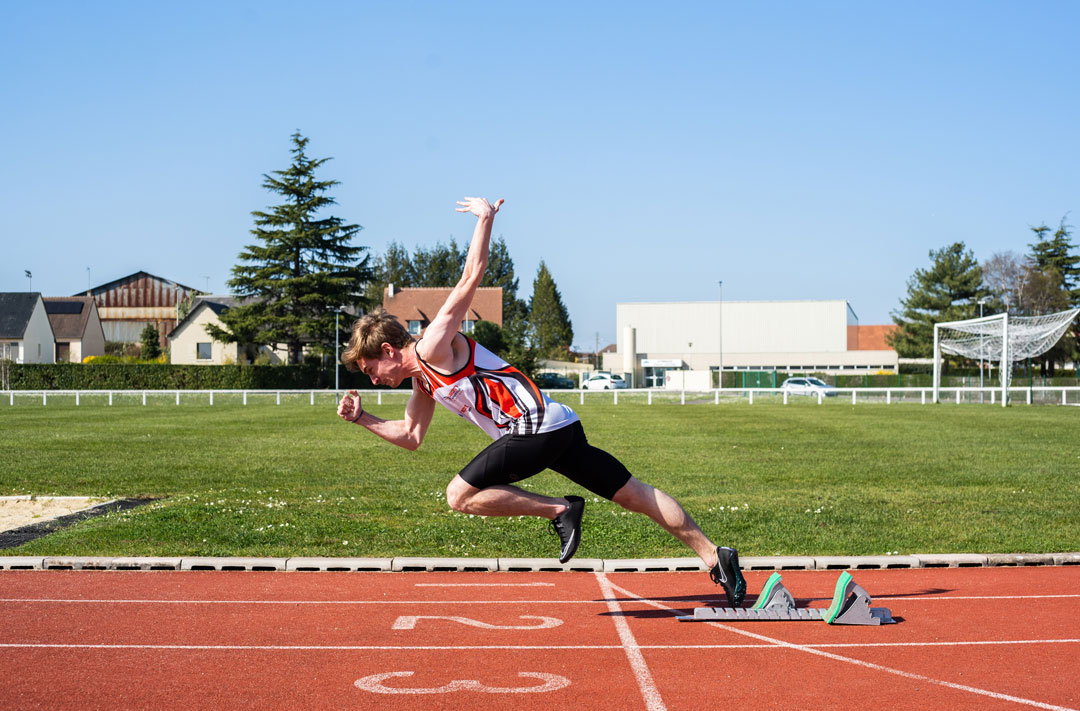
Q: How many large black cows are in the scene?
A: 0